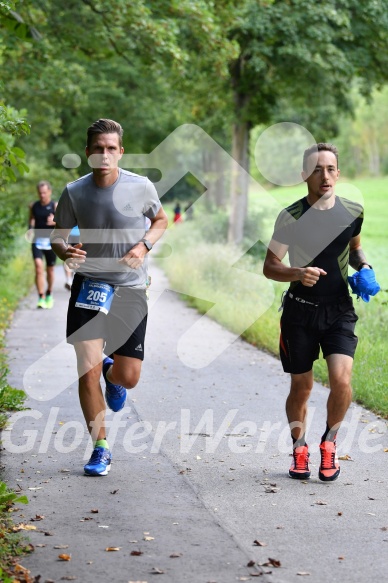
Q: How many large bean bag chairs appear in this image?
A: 0